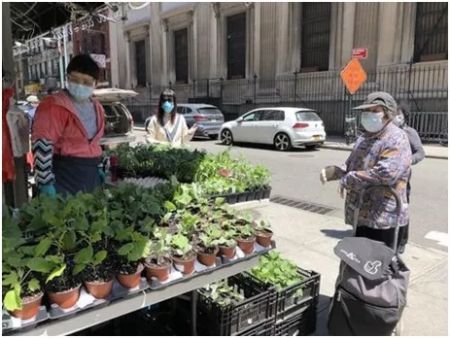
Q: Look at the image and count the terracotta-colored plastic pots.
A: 10